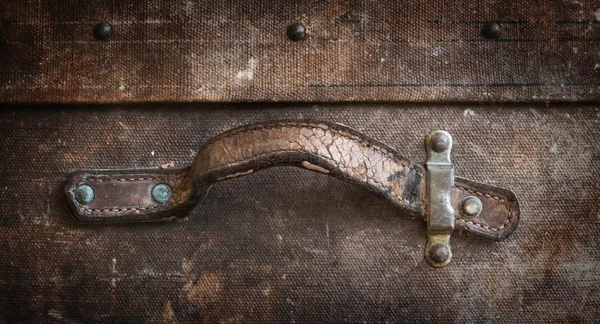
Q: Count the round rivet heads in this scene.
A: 8